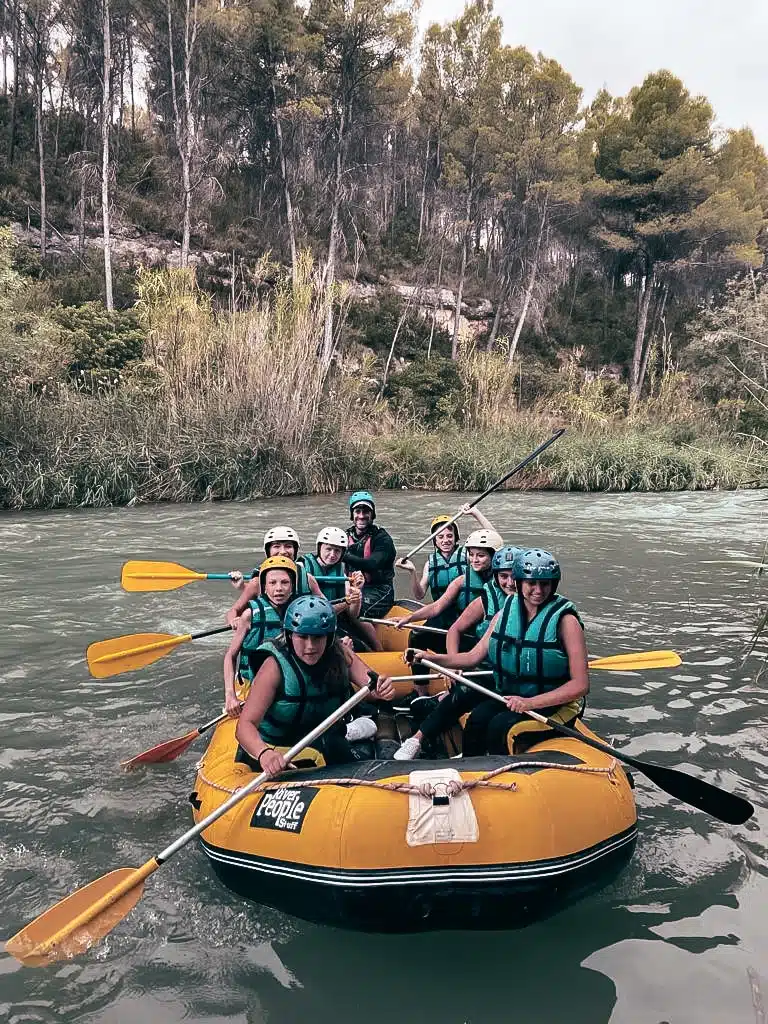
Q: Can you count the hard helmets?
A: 9